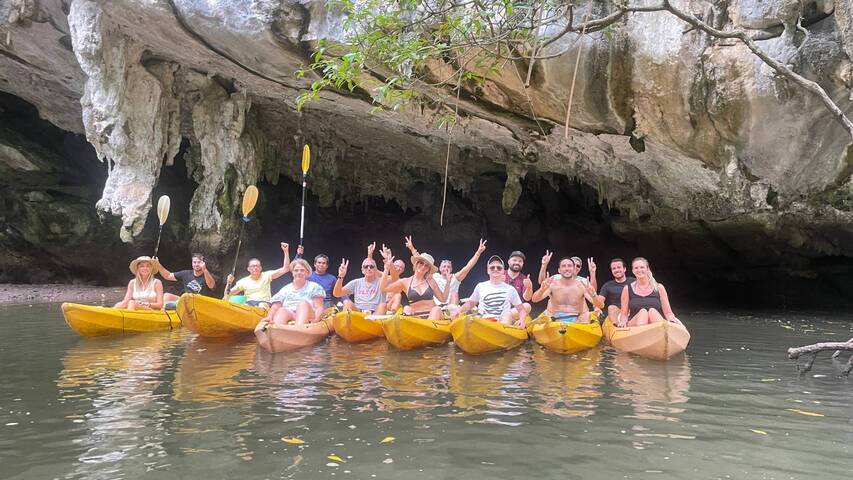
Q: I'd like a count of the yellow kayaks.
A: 6